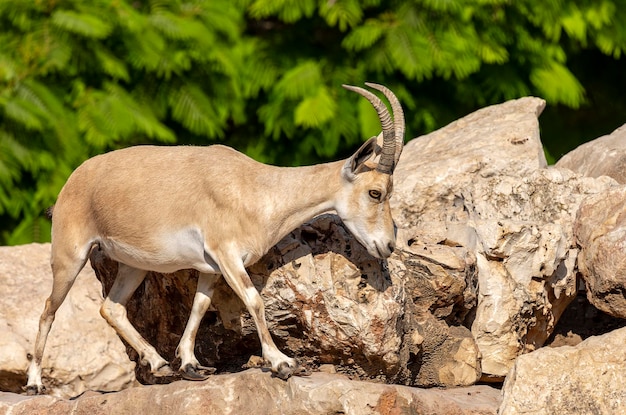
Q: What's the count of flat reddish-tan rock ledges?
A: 1